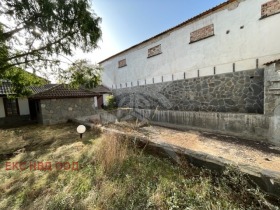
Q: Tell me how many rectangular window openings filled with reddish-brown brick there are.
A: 4